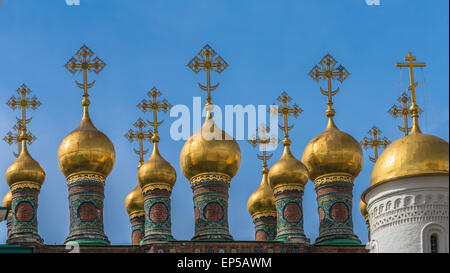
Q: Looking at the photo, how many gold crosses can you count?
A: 12